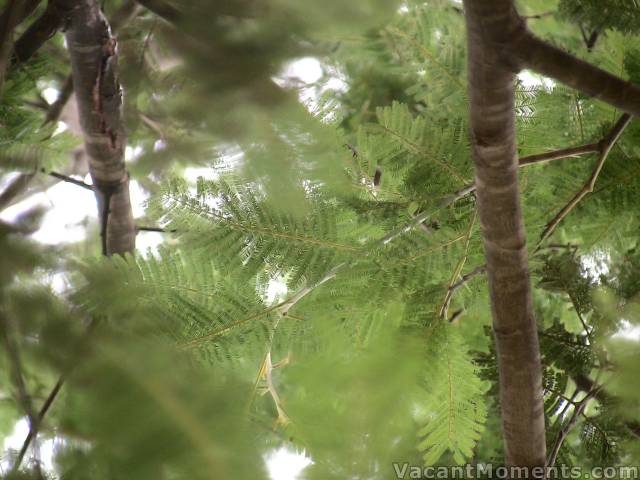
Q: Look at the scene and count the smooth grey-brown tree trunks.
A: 2